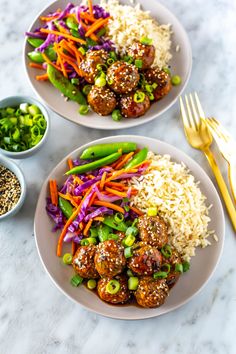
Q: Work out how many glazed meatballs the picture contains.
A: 13